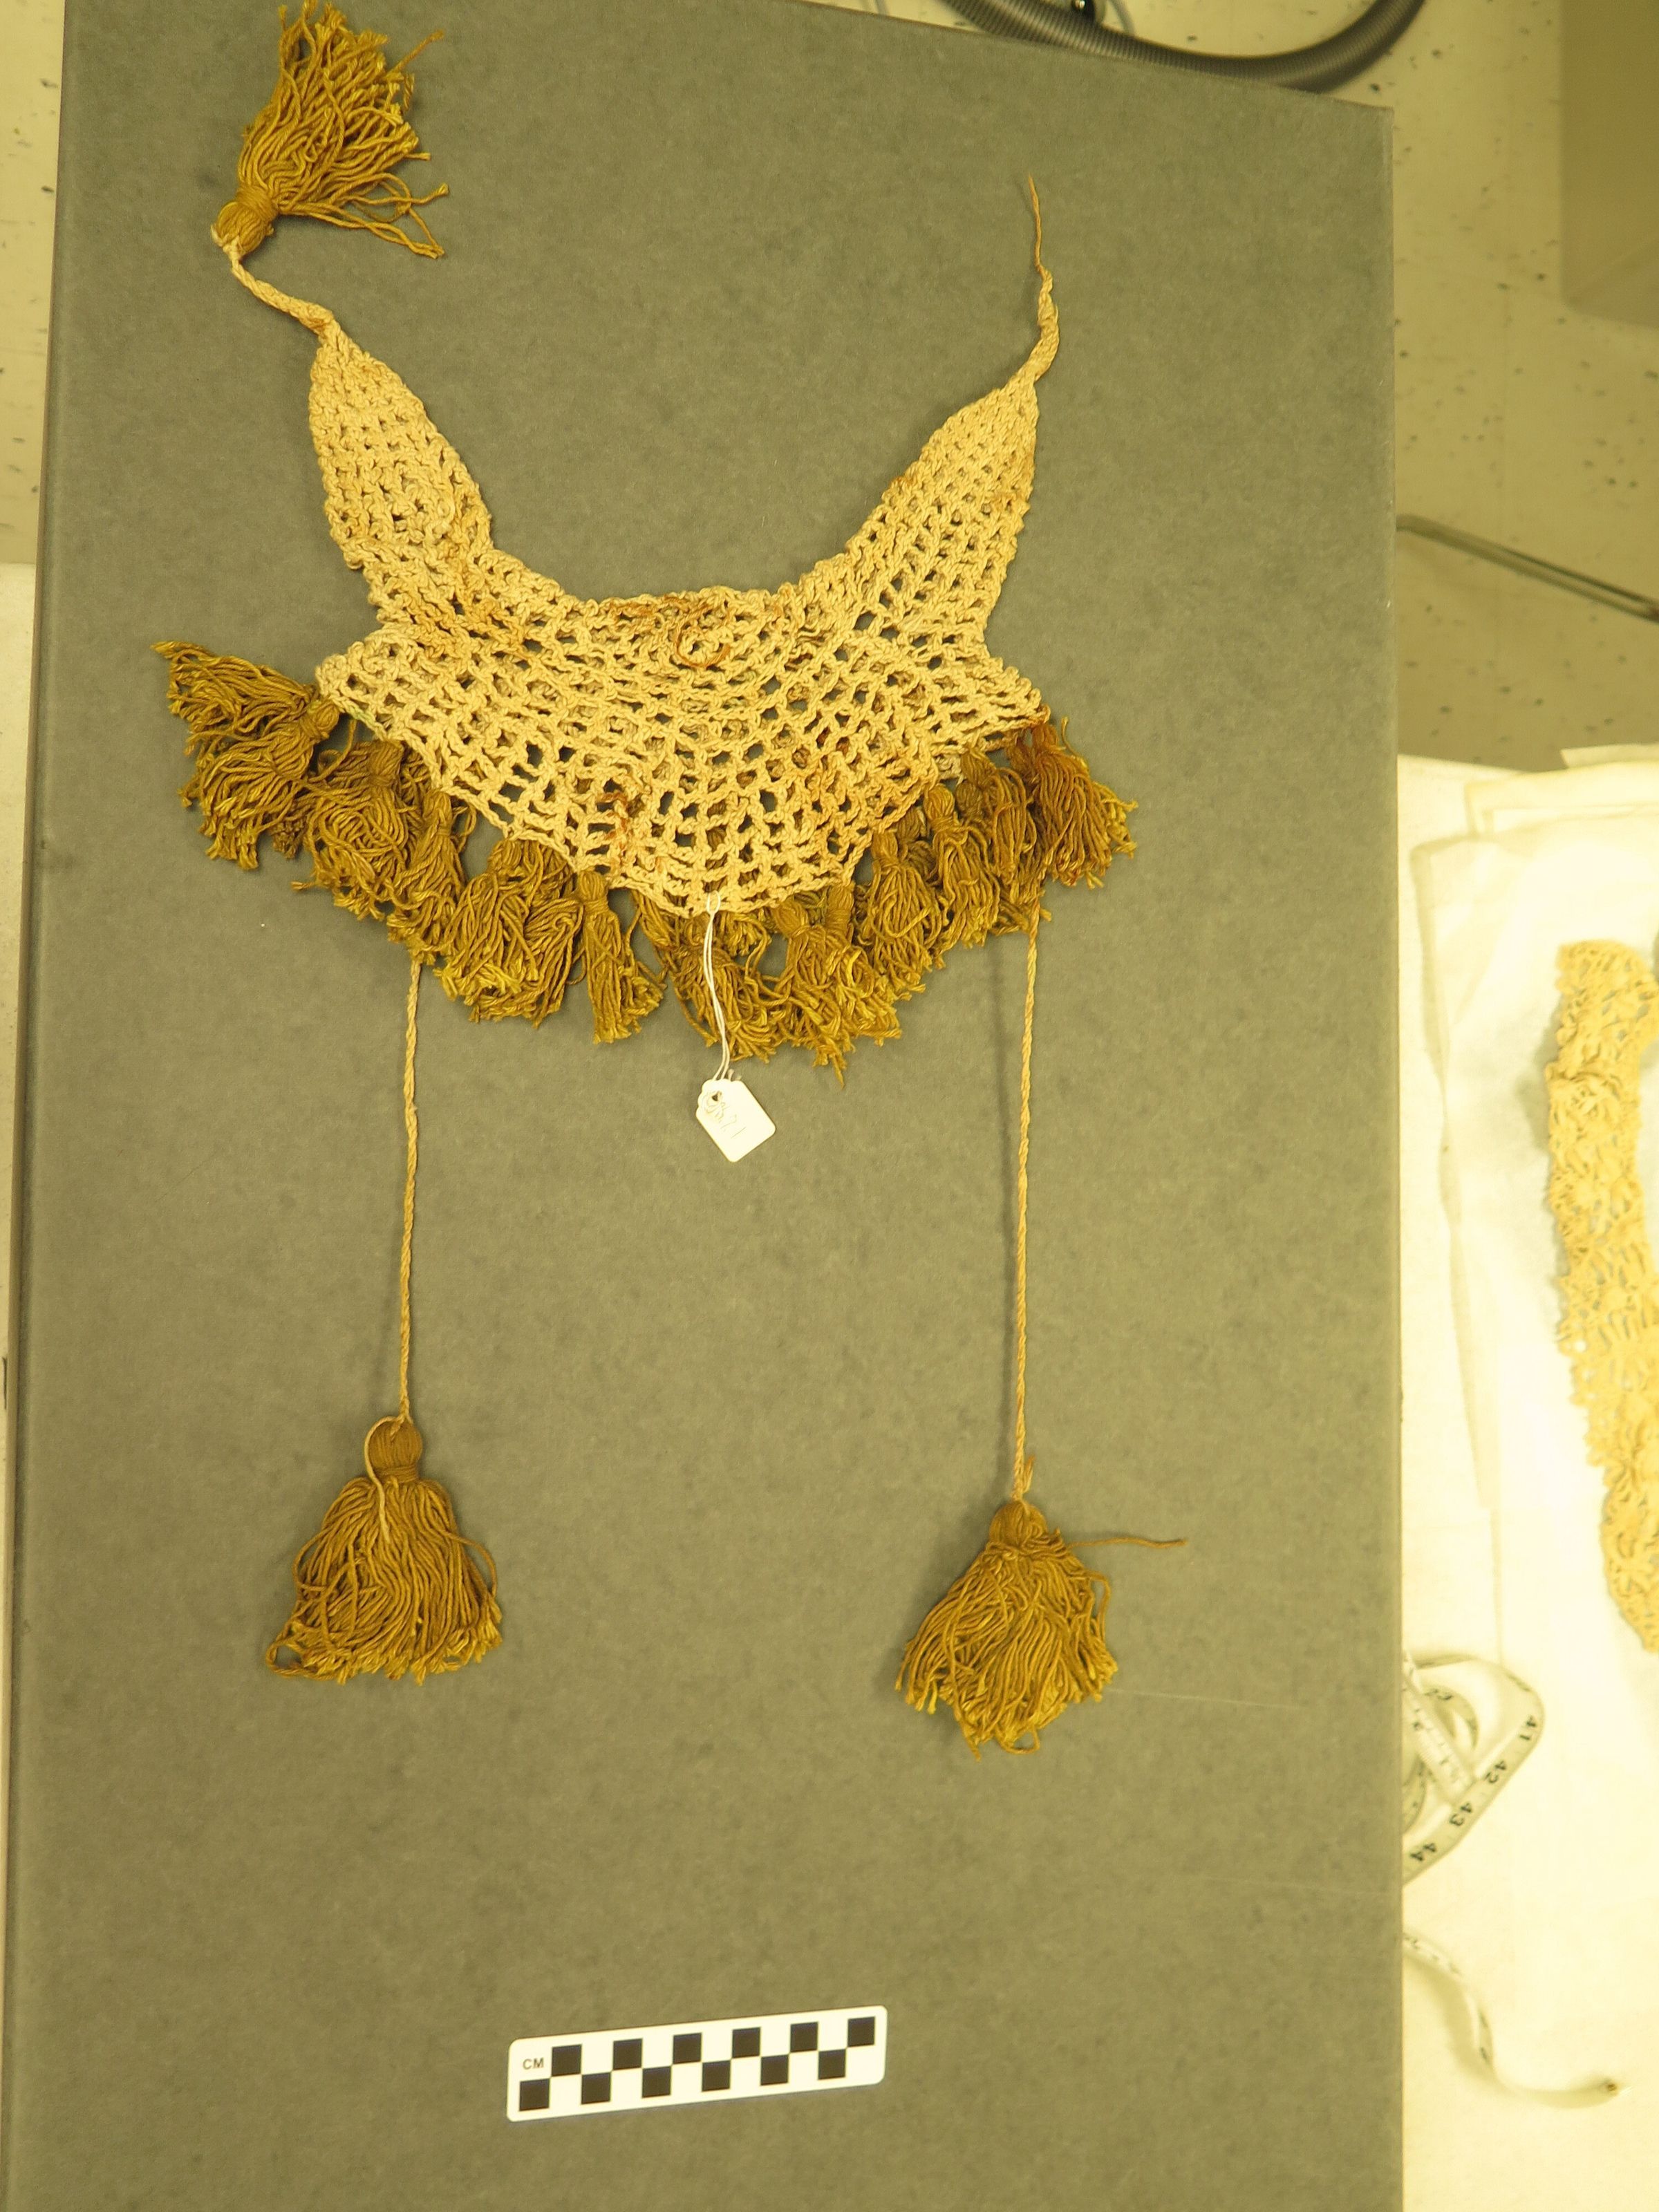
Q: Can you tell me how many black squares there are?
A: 12